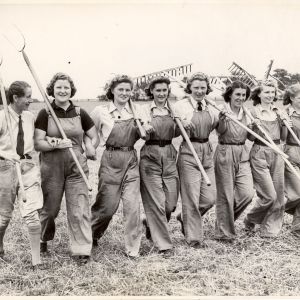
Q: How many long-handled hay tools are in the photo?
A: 7